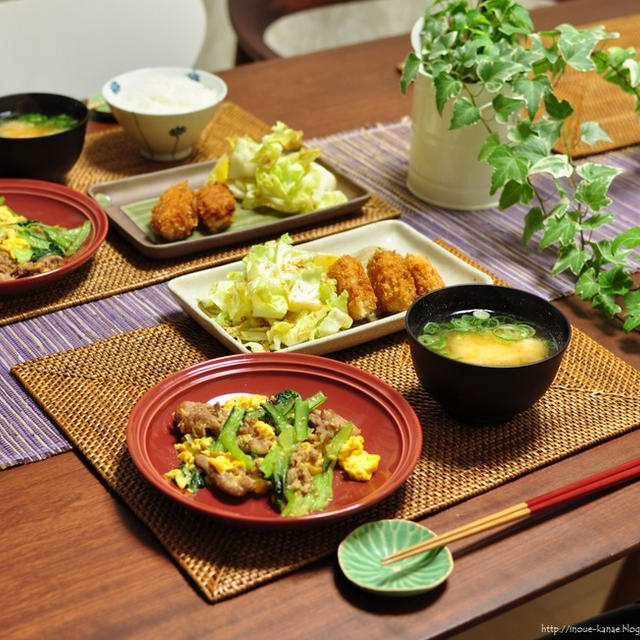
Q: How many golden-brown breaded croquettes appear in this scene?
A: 5